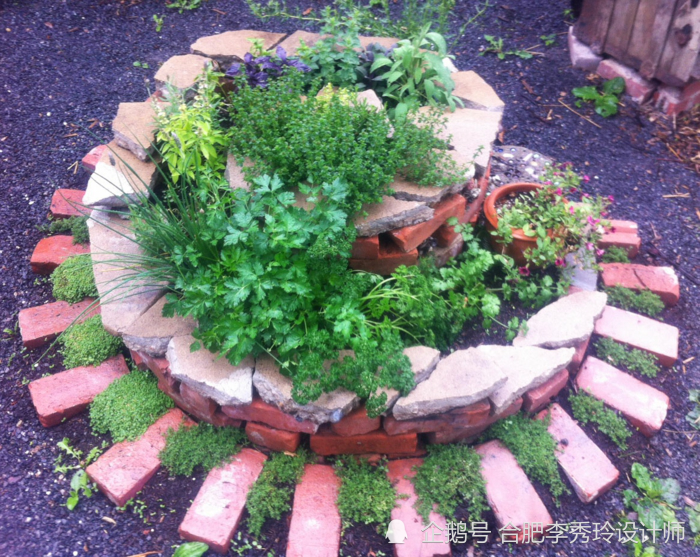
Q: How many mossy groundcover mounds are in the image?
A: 13